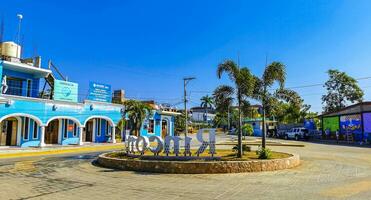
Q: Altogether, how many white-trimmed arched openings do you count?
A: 3